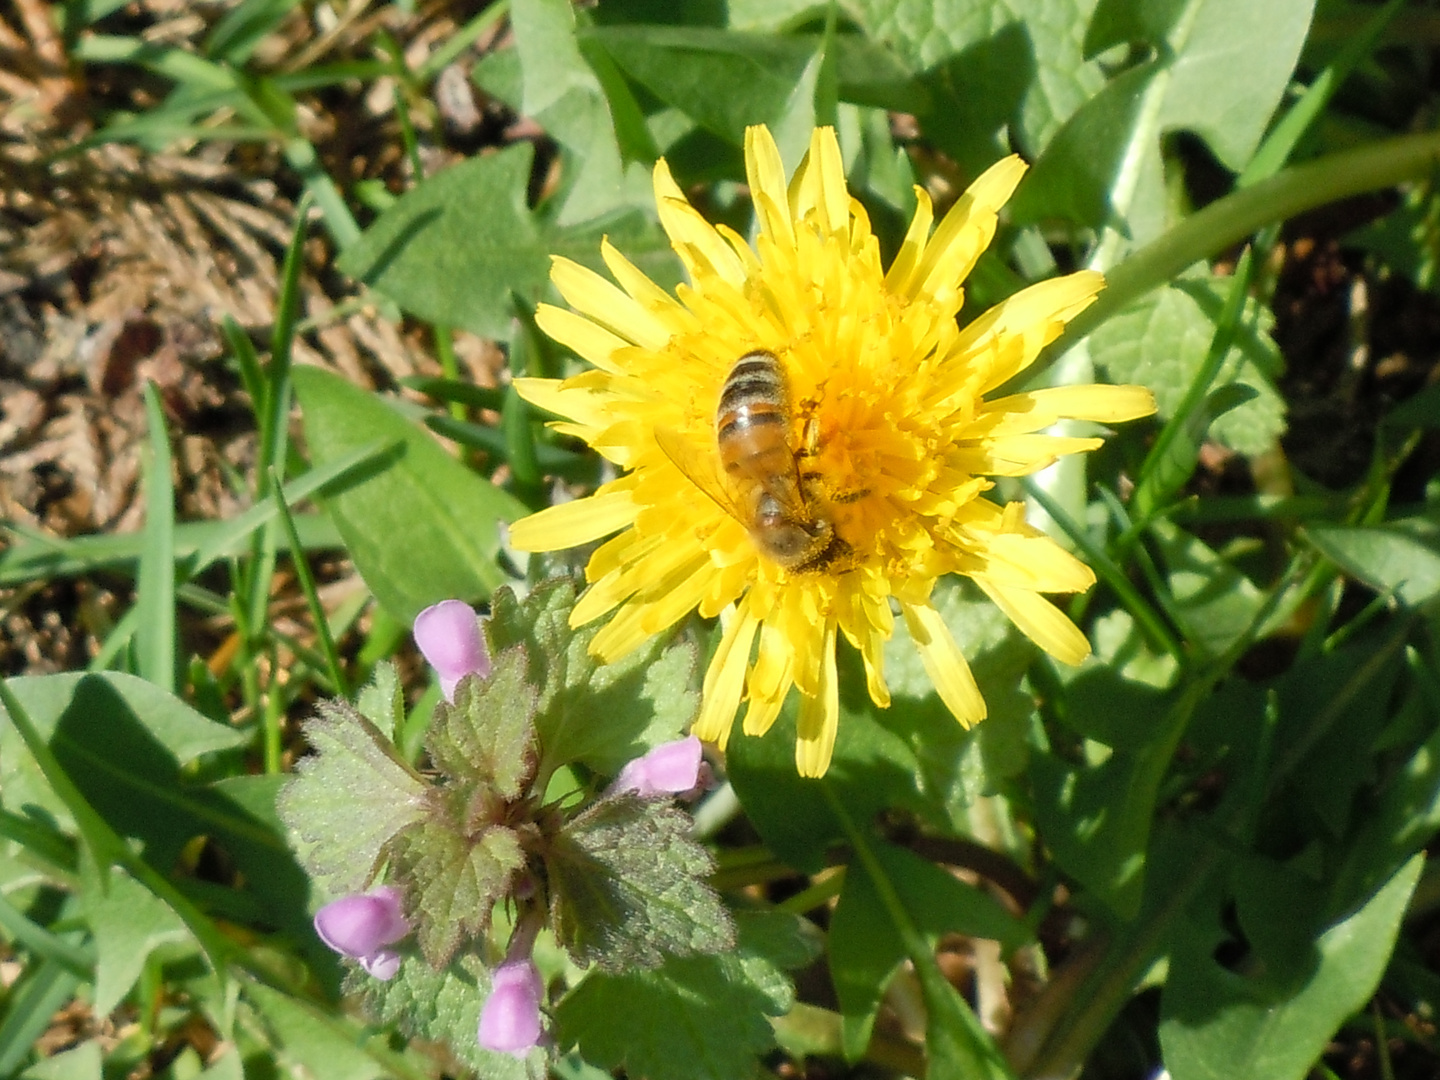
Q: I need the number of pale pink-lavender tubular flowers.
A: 4